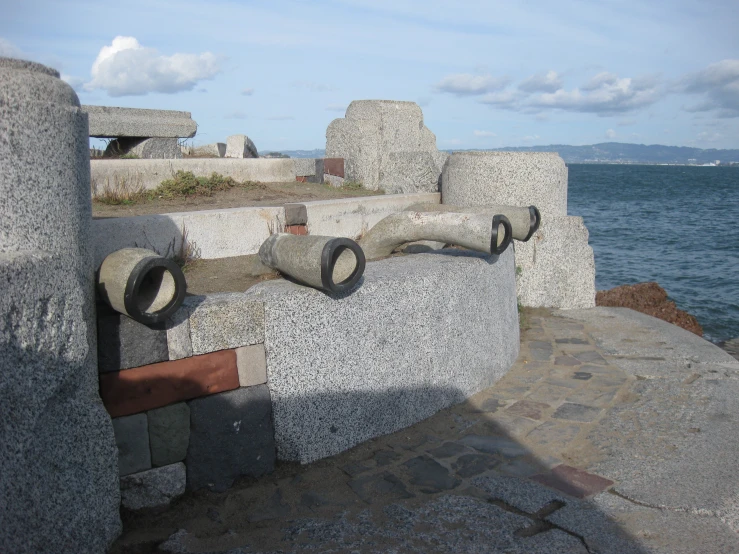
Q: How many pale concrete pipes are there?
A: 4